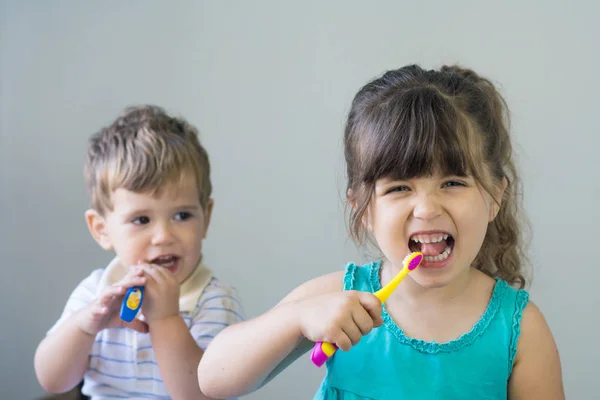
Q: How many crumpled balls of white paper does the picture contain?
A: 0